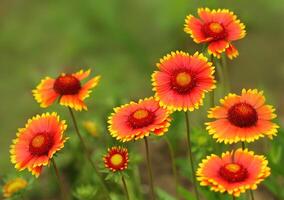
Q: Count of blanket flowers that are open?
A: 7